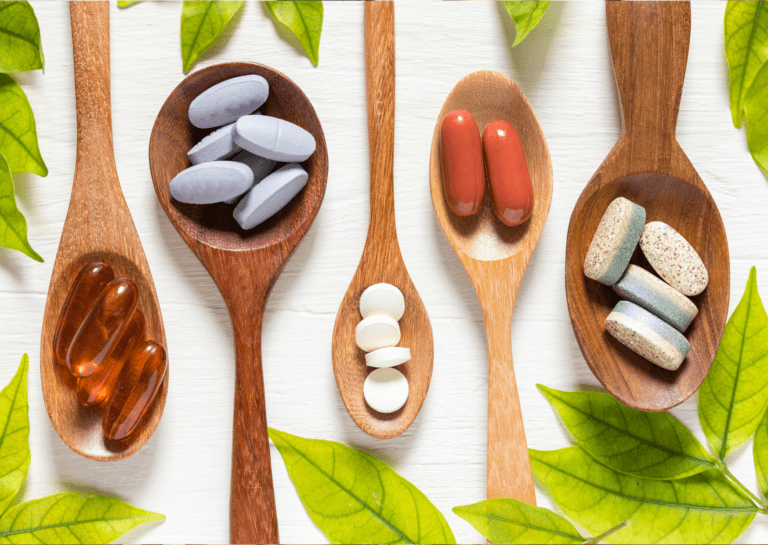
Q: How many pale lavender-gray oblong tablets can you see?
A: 6